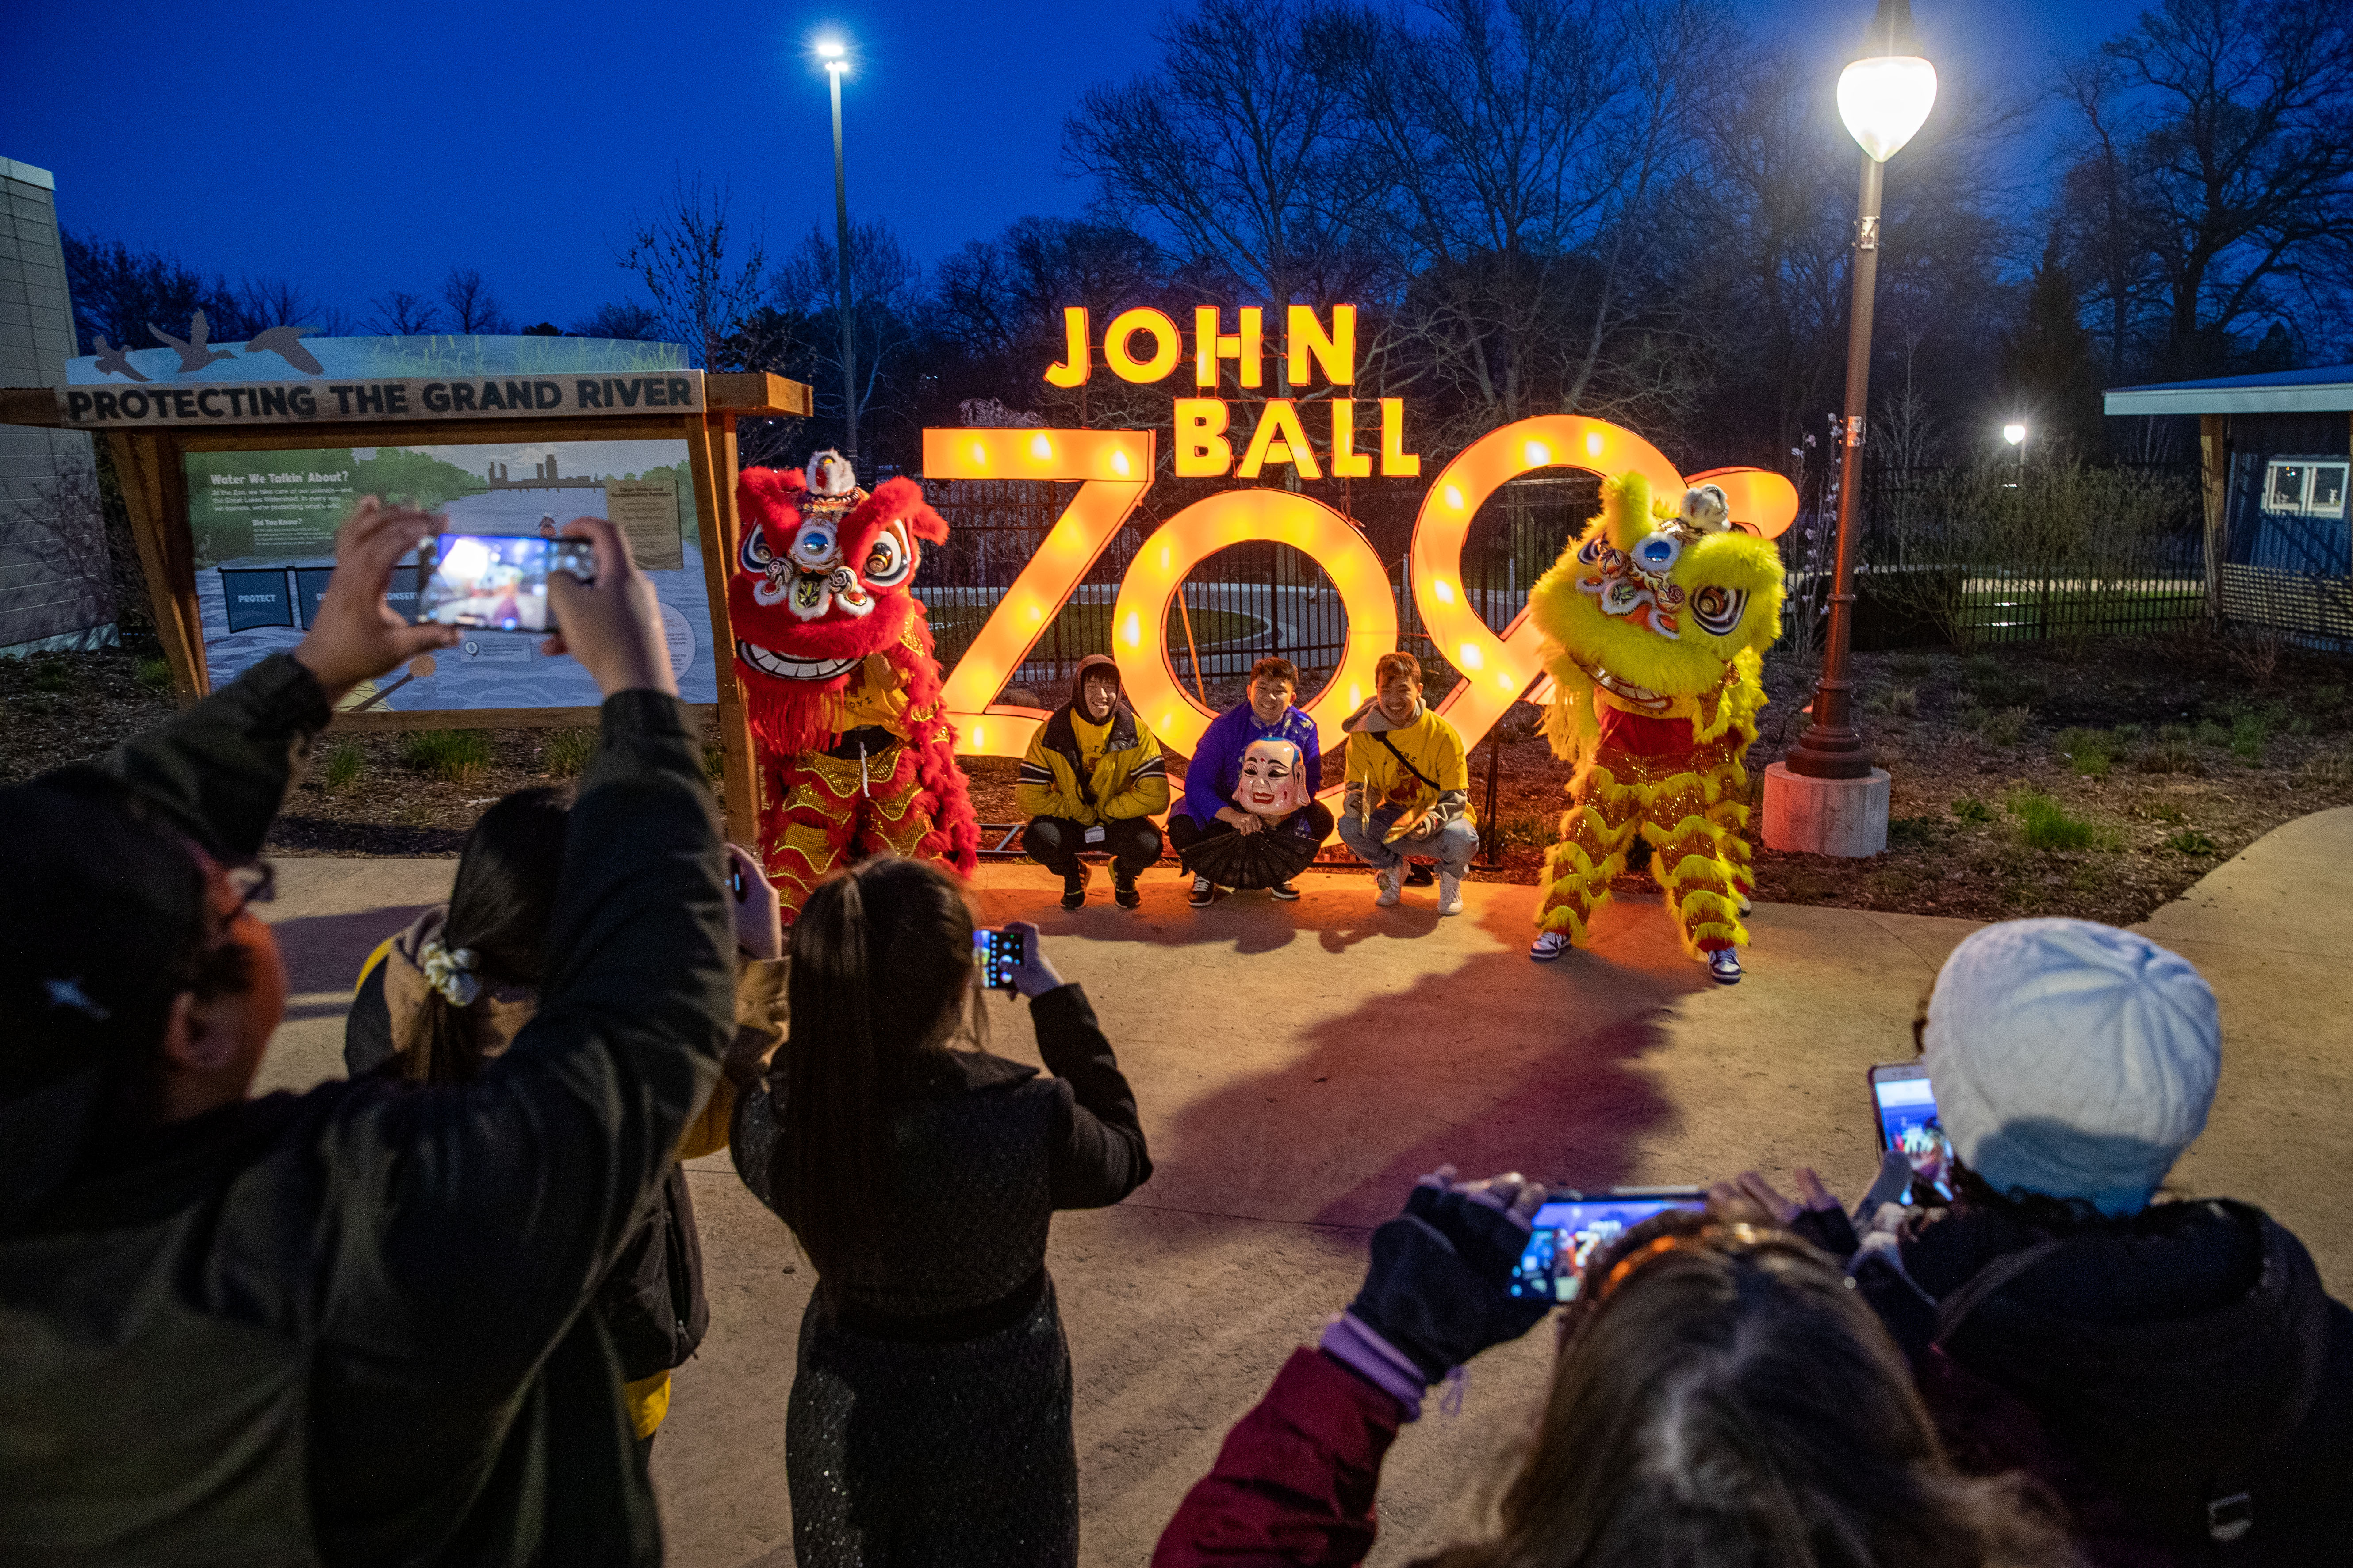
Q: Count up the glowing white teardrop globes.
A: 2